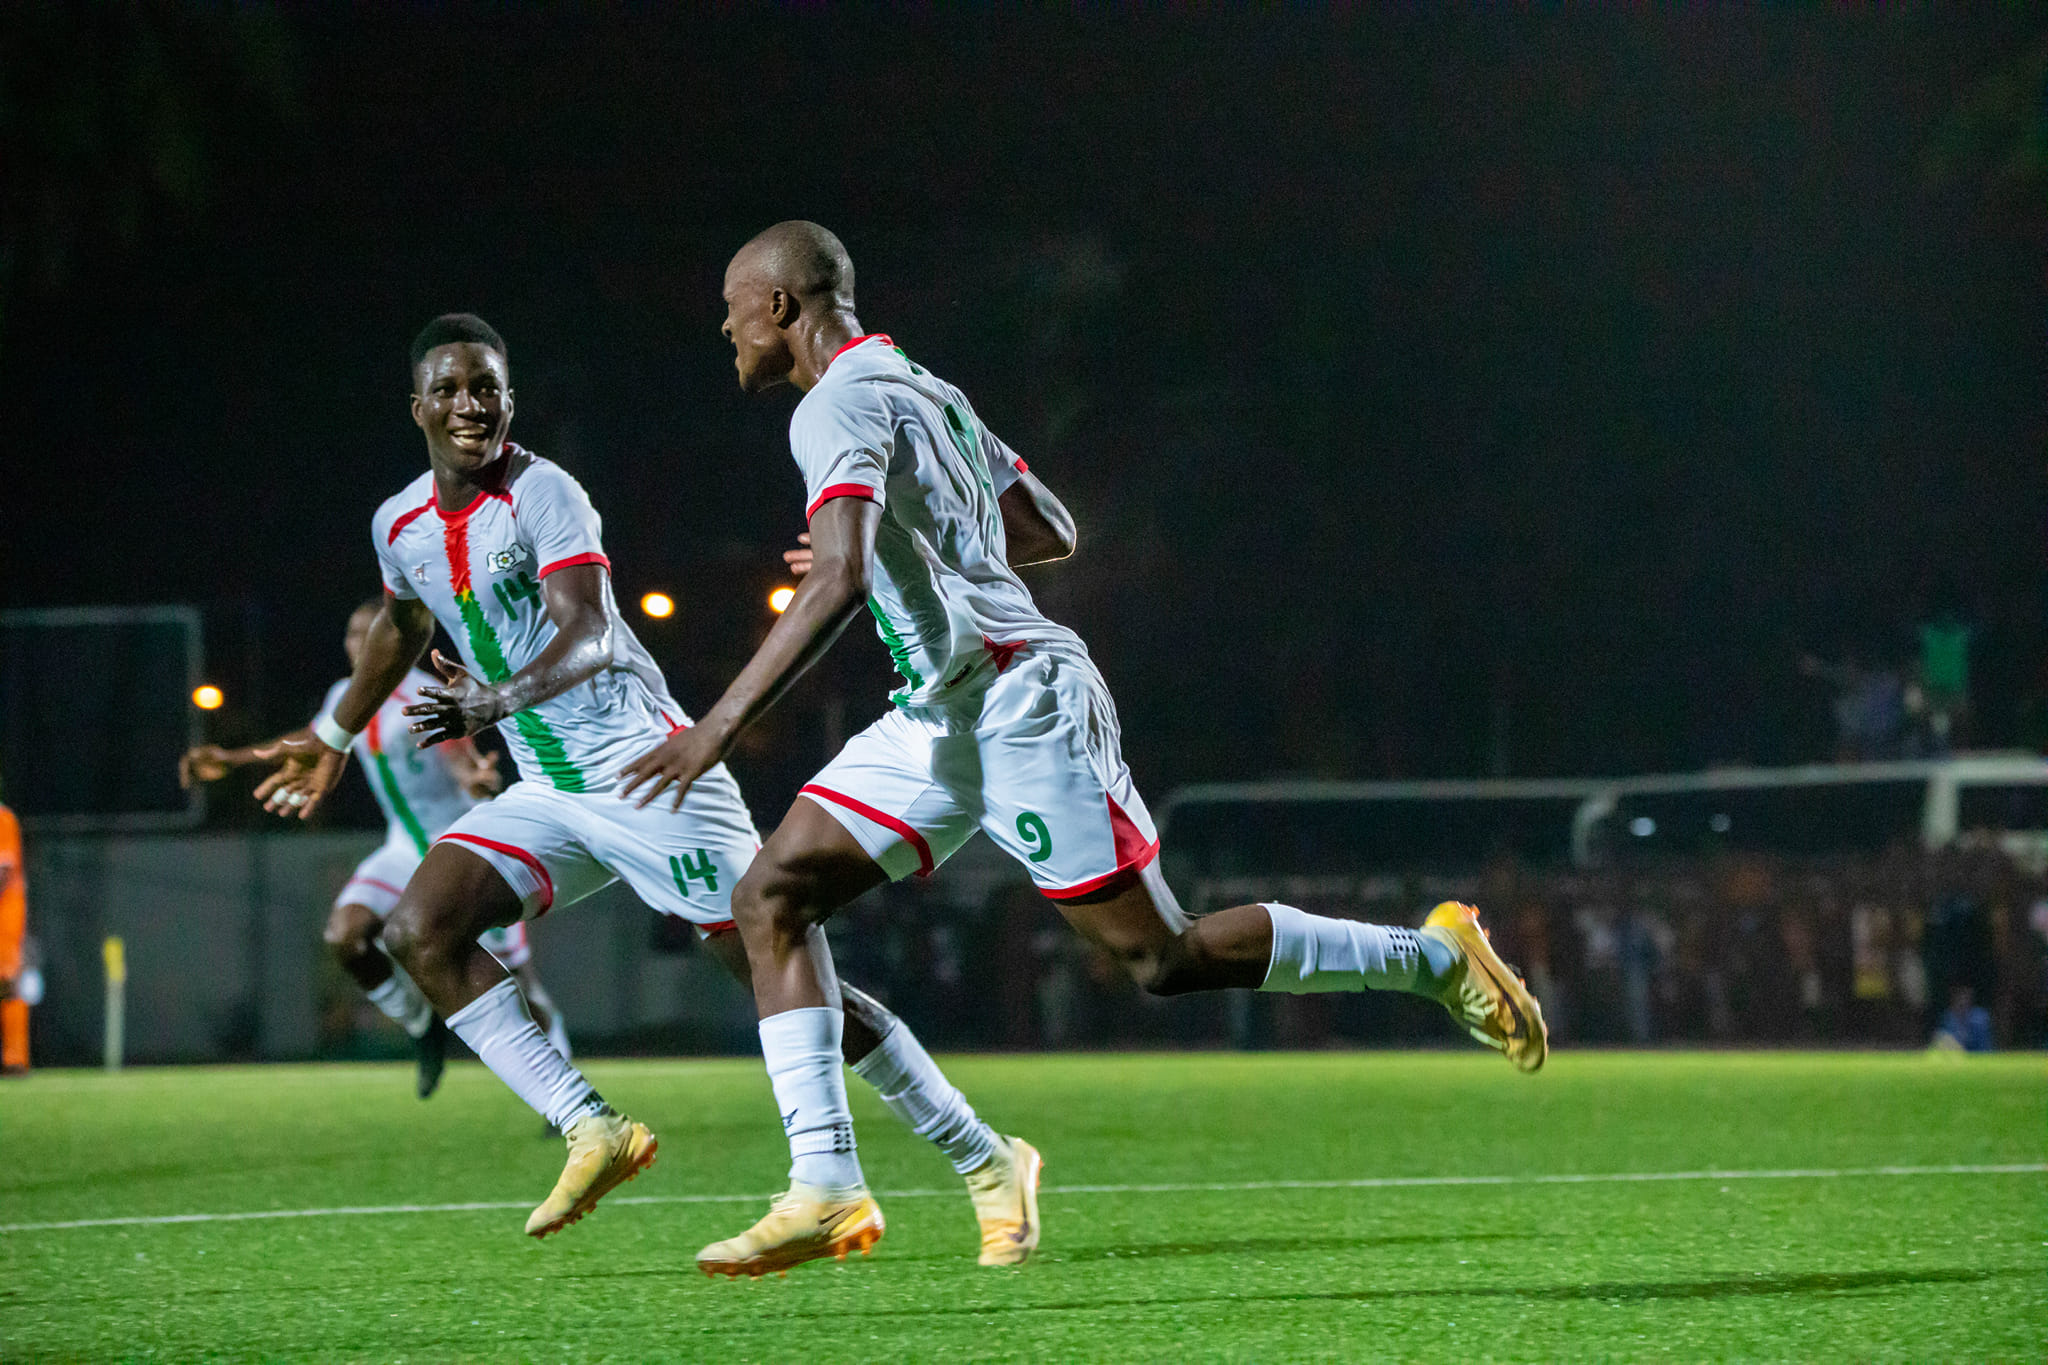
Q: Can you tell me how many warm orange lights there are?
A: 3